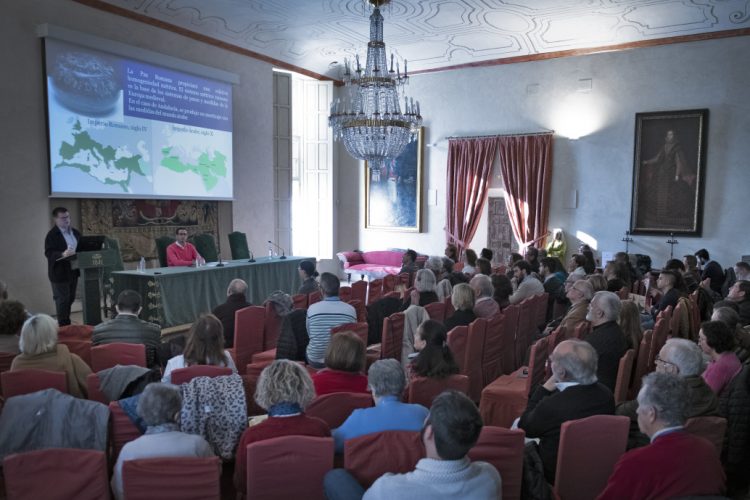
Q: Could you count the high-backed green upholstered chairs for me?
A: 4